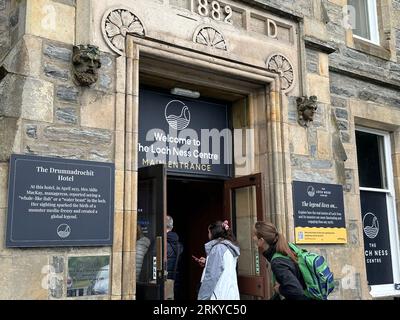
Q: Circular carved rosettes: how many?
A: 3